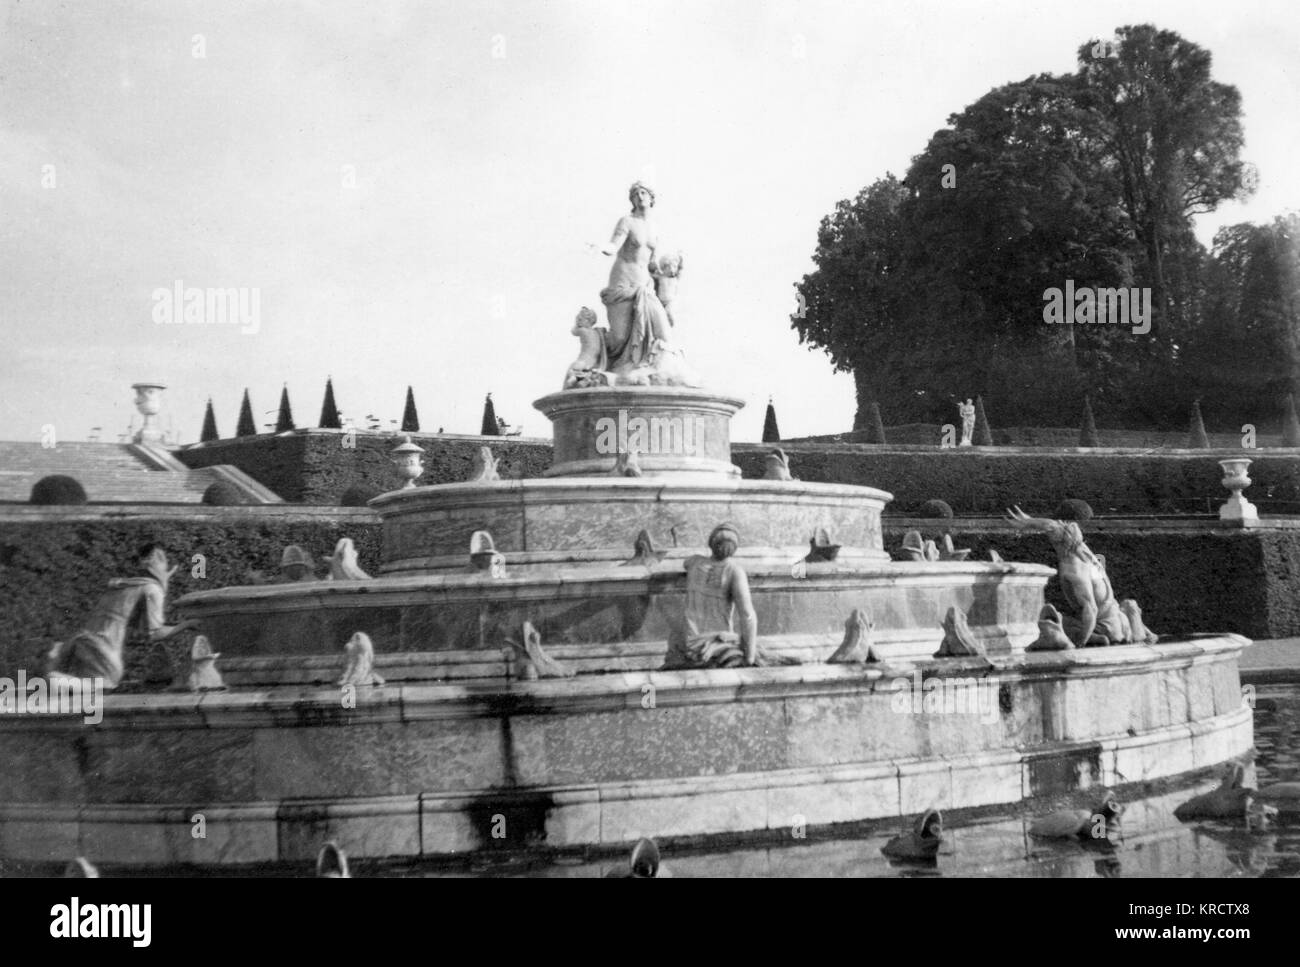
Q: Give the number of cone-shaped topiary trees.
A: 12